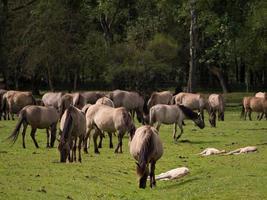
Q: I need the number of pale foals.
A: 3